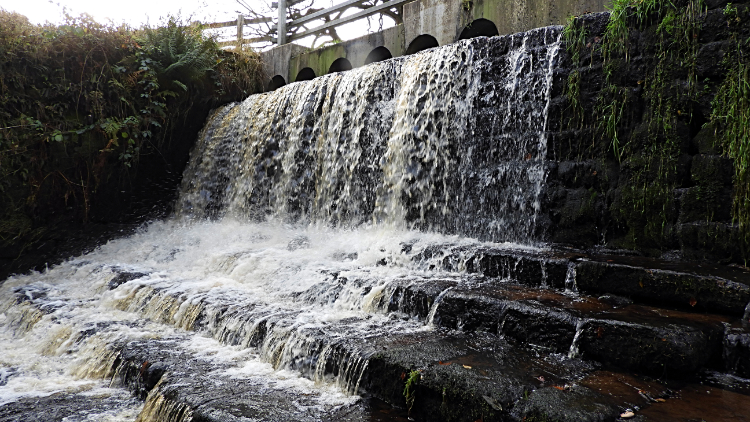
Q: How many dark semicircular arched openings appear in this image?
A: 6